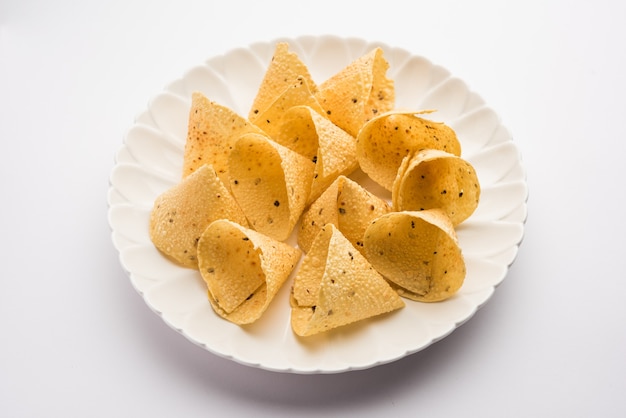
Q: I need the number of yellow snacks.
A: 12